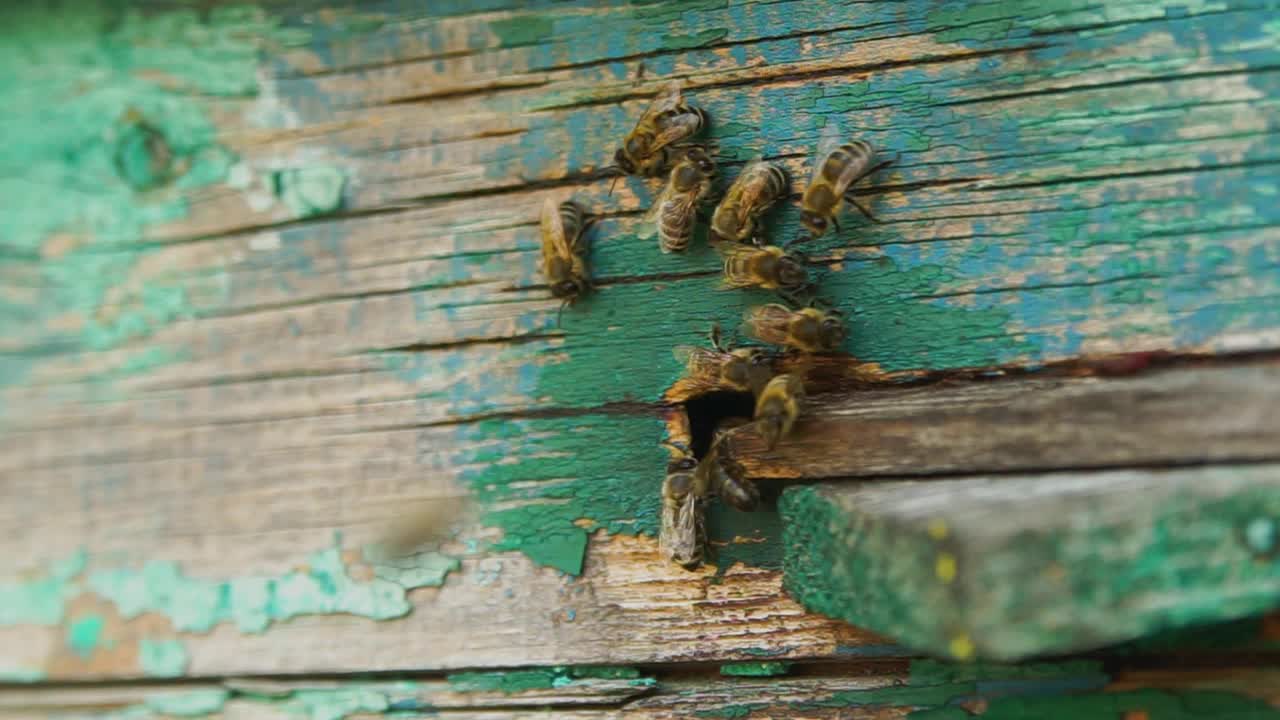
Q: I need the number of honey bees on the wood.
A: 11